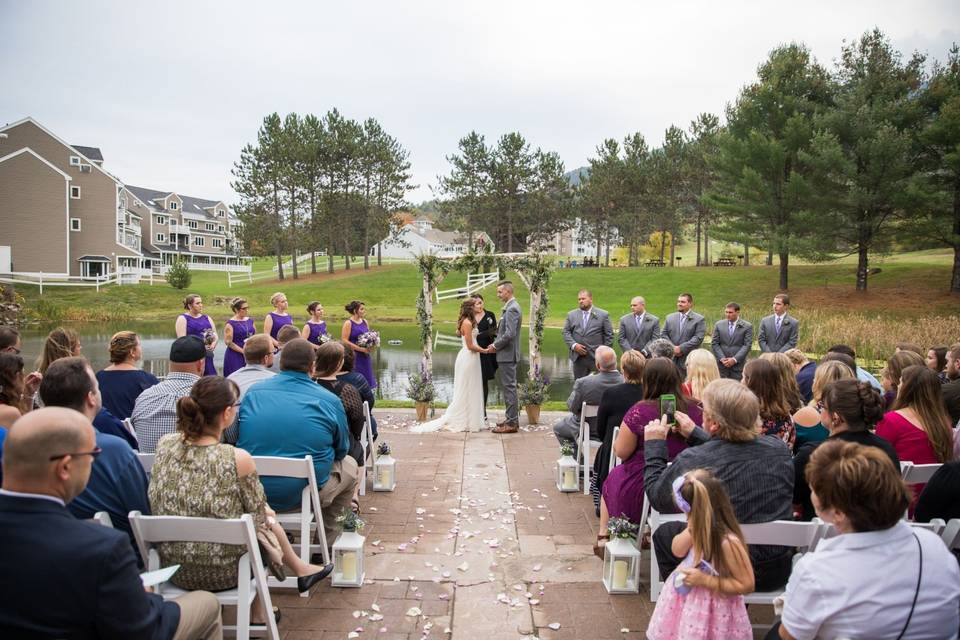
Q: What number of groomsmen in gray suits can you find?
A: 5